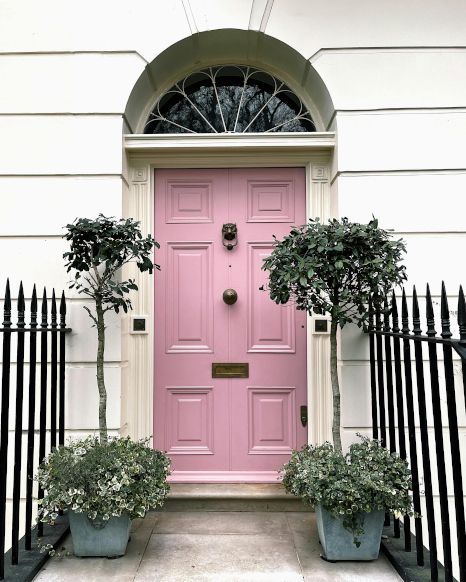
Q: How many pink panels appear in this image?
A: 6